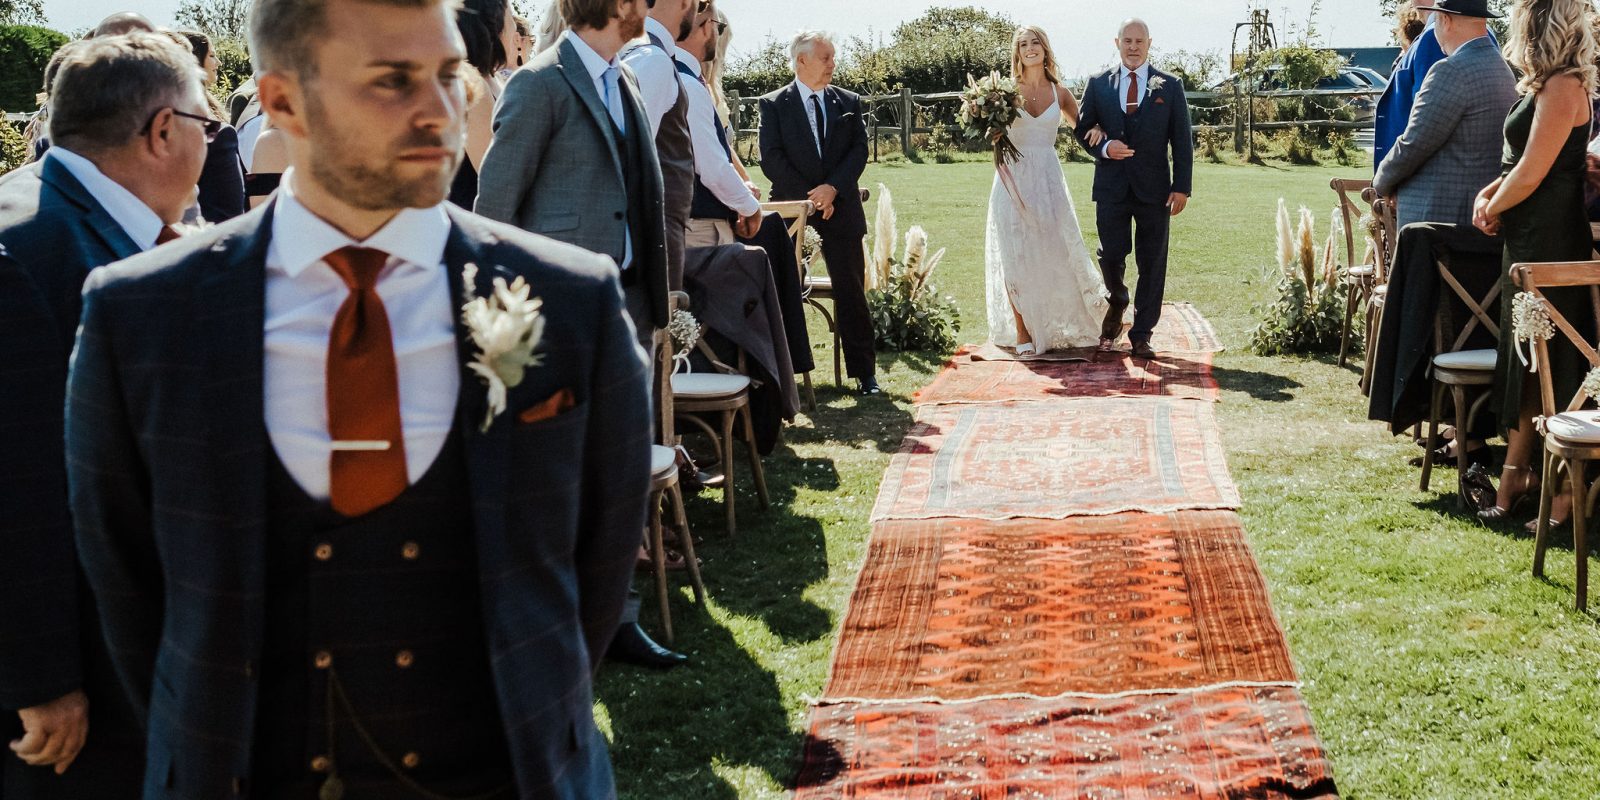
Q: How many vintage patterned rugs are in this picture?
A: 5